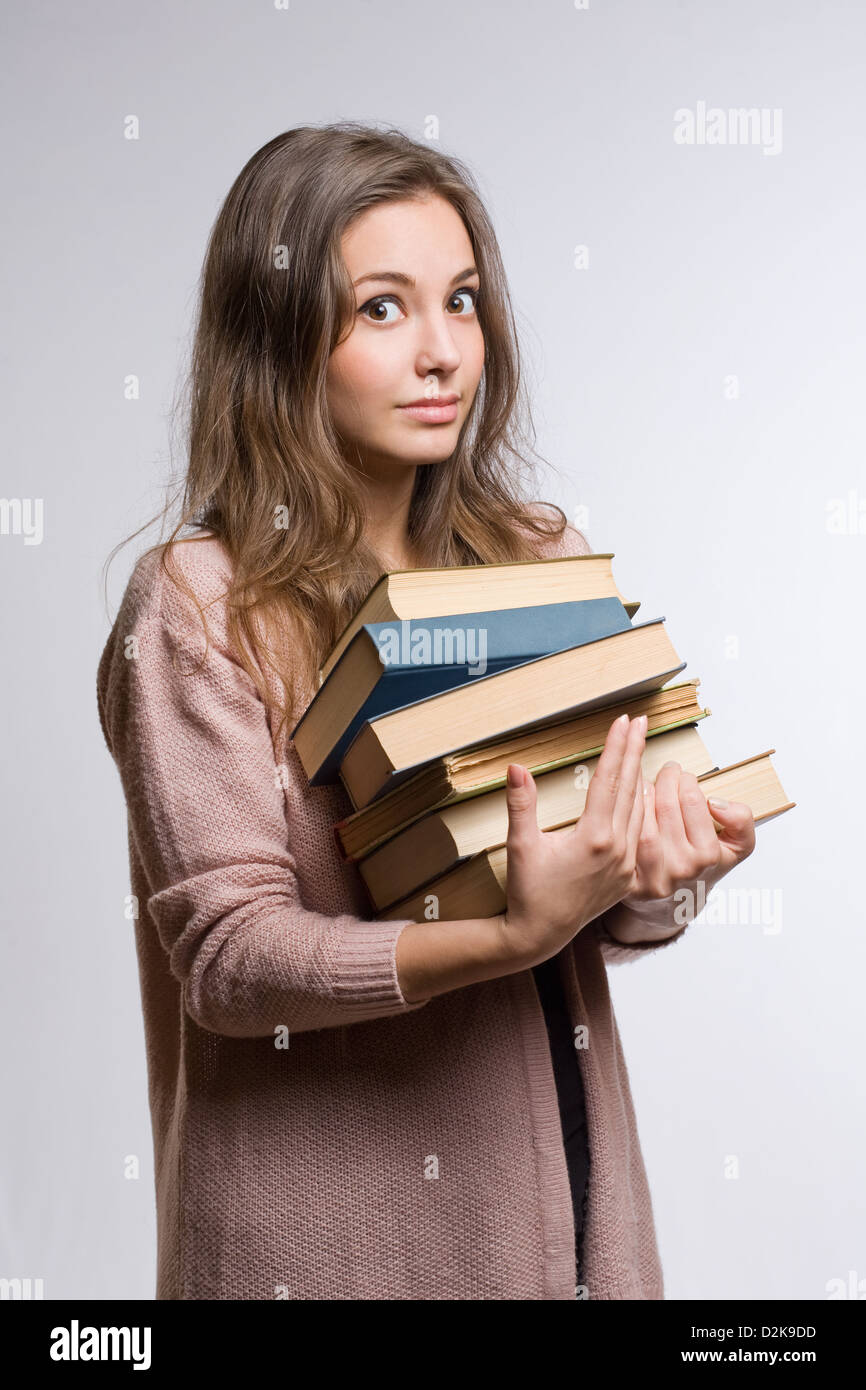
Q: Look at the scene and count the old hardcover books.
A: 6